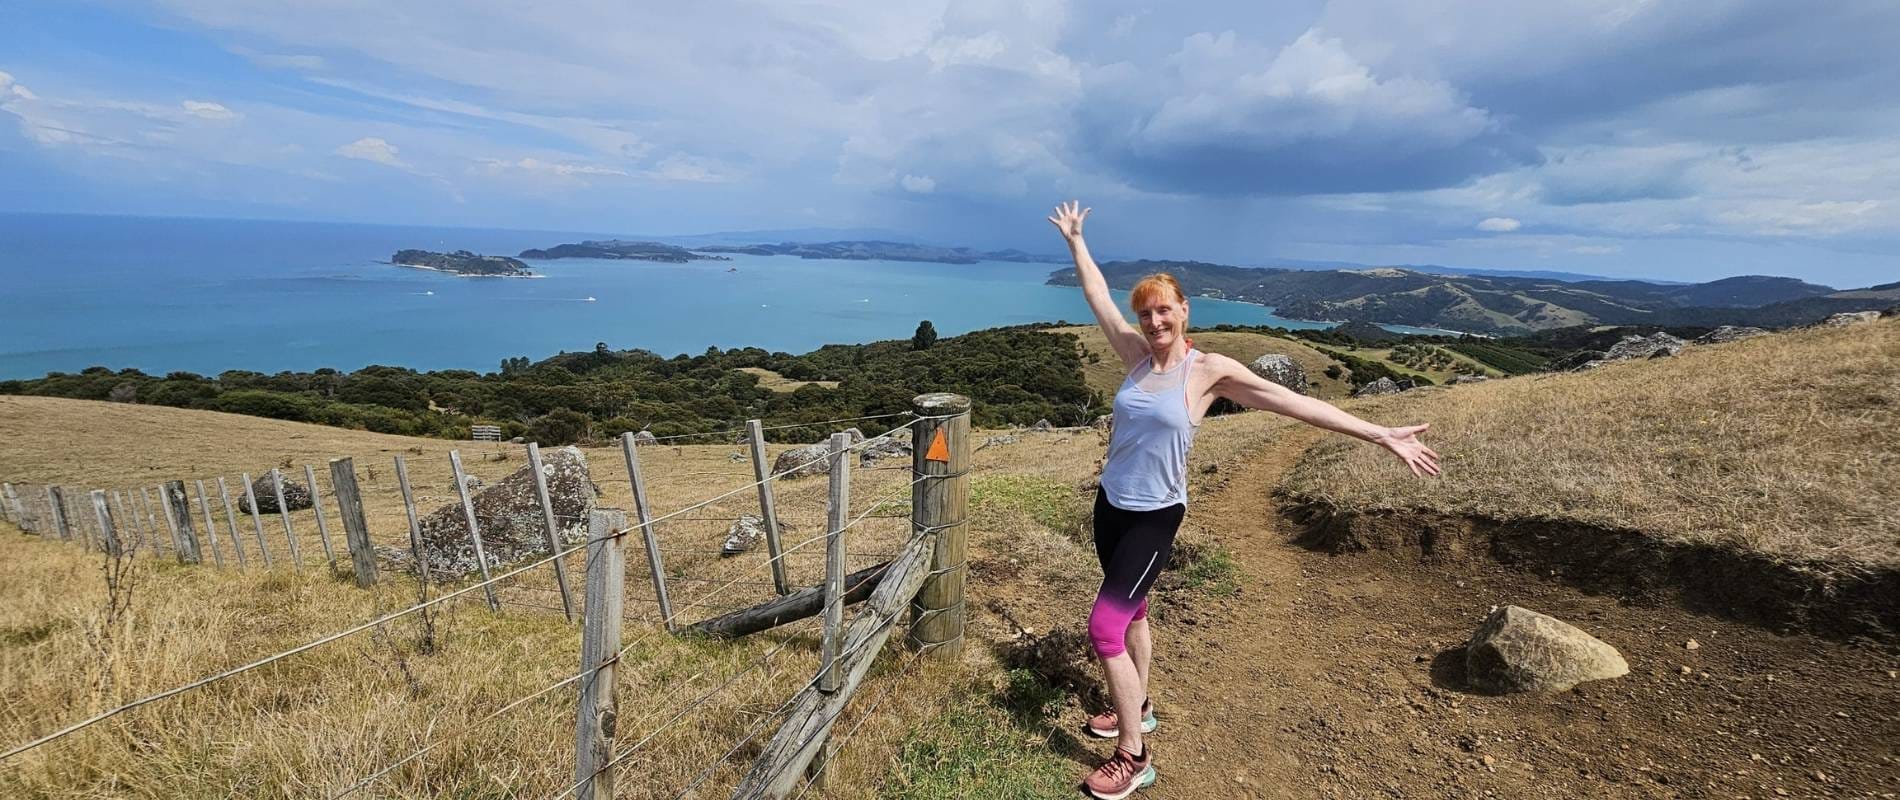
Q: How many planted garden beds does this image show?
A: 0